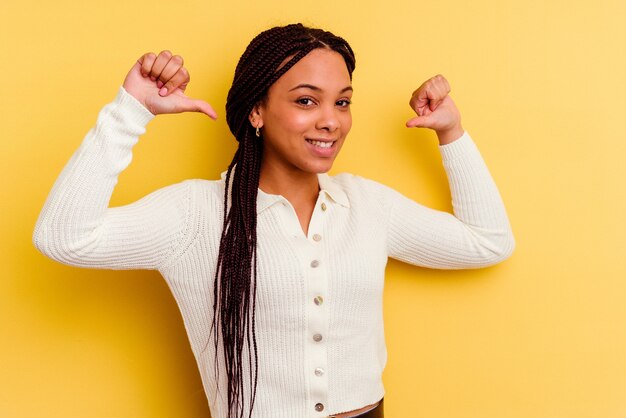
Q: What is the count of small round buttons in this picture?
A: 7